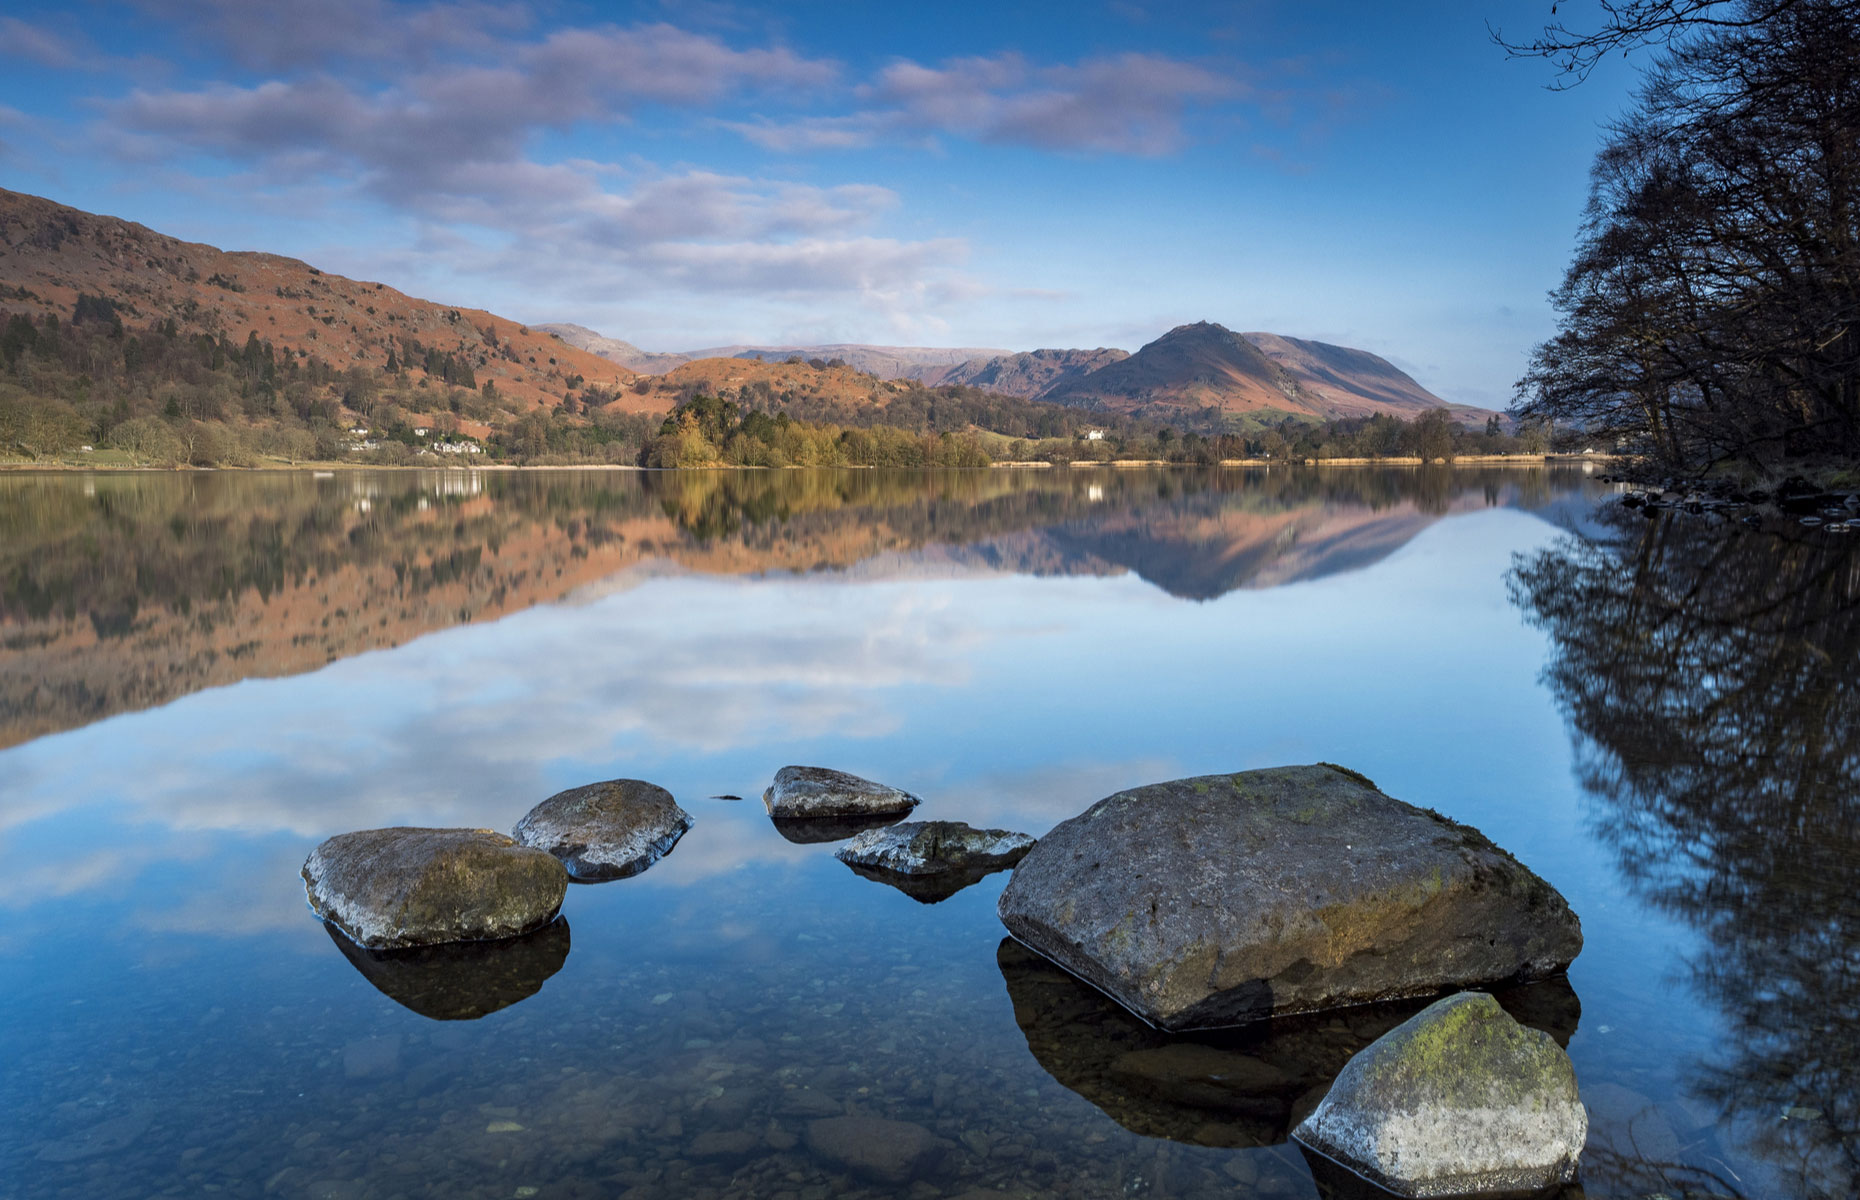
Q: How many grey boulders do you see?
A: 6